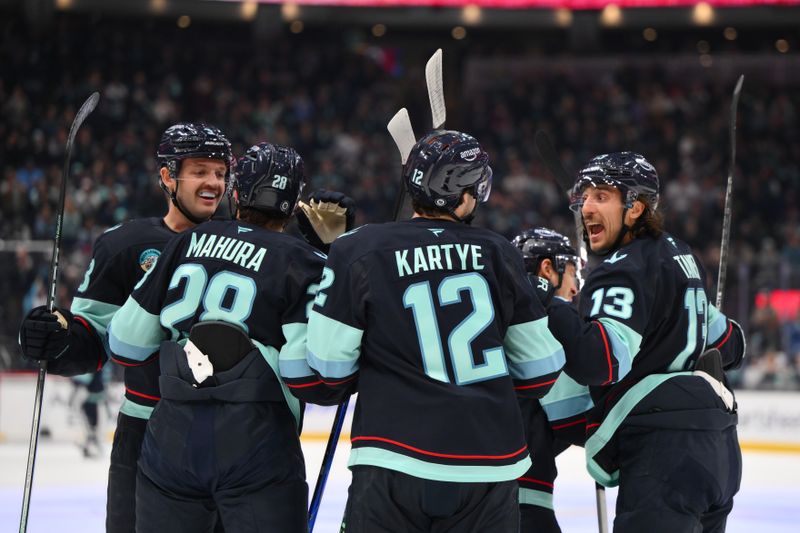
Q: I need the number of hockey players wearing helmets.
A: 5